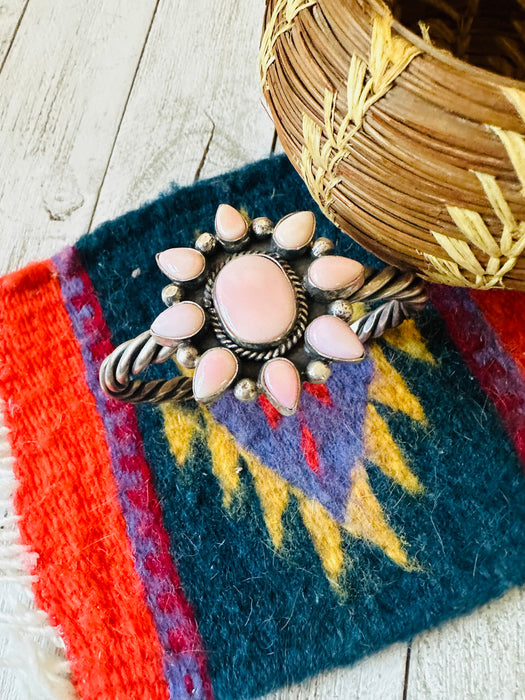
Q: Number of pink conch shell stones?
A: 9